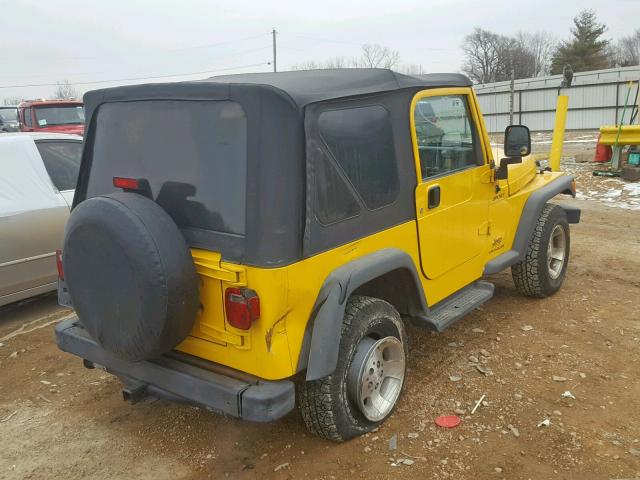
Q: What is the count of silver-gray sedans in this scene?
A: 1